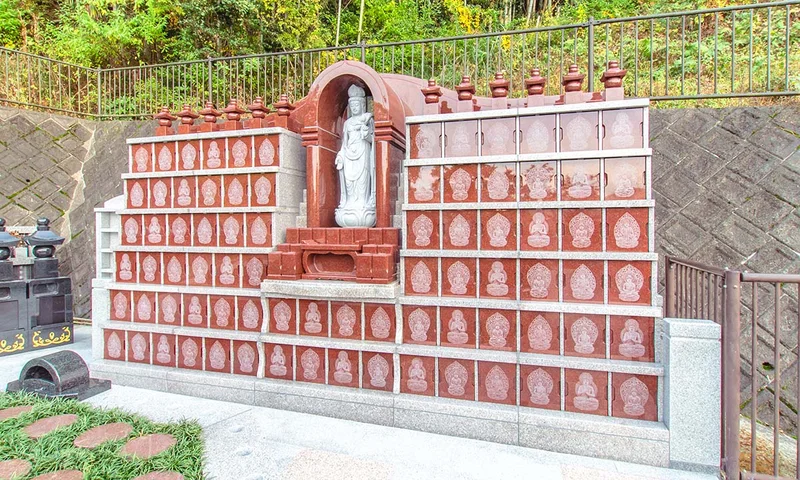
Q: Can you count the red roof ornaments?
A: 12